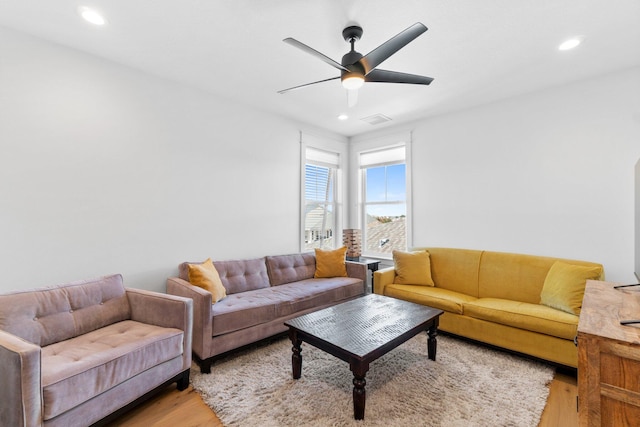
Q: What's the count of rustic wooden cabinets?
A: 1